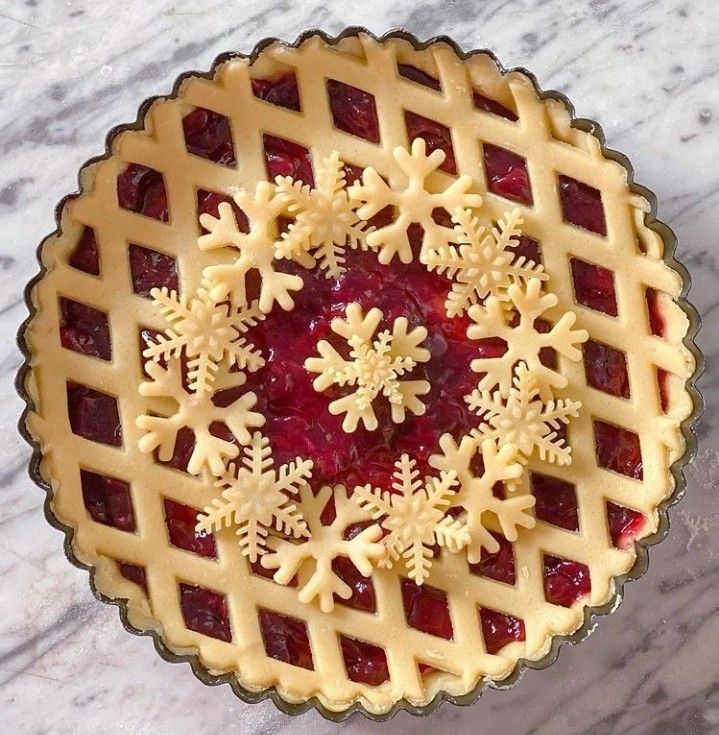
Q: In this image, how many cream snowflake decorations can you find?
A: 14